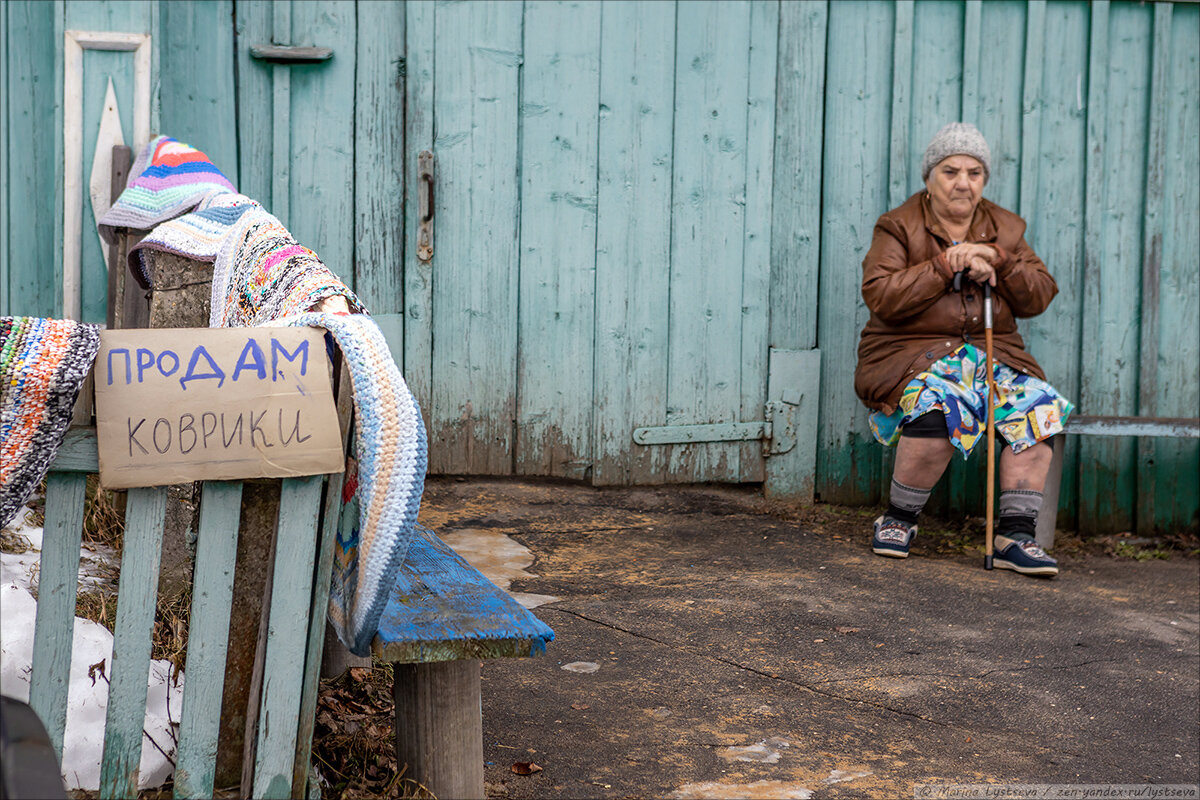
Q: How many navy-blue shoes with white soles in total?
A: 2